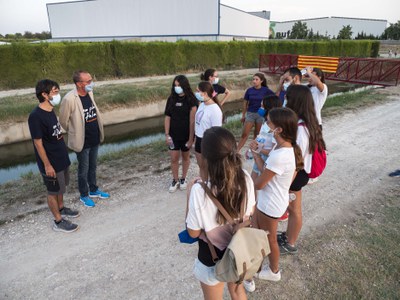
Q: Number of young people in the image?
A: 10